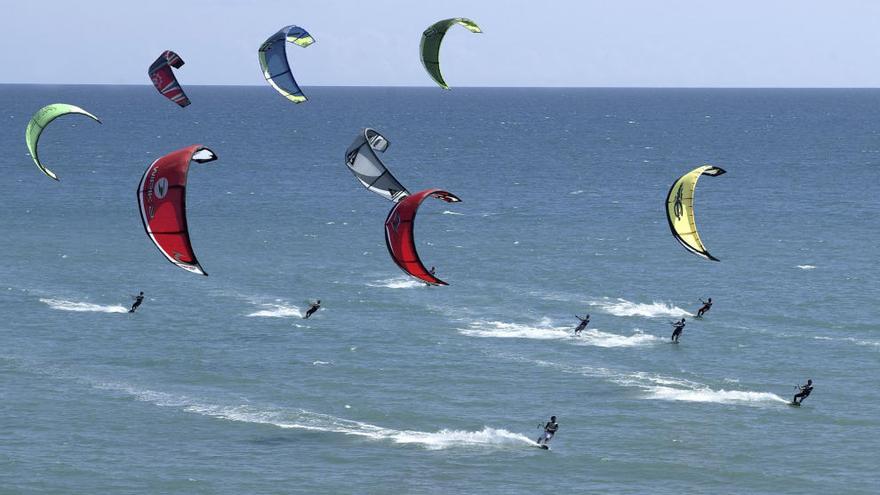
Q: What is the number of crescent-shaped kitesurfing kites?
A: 8